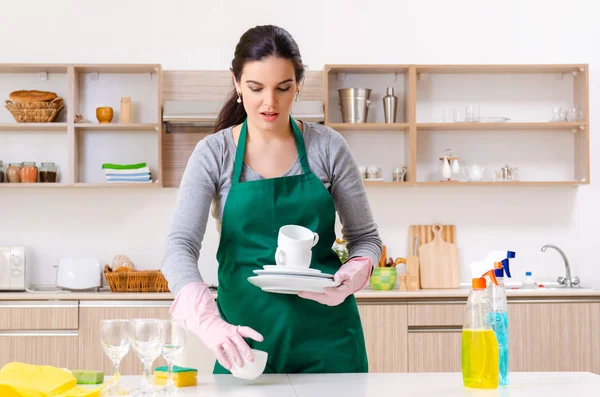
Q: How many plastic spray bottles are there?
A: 2